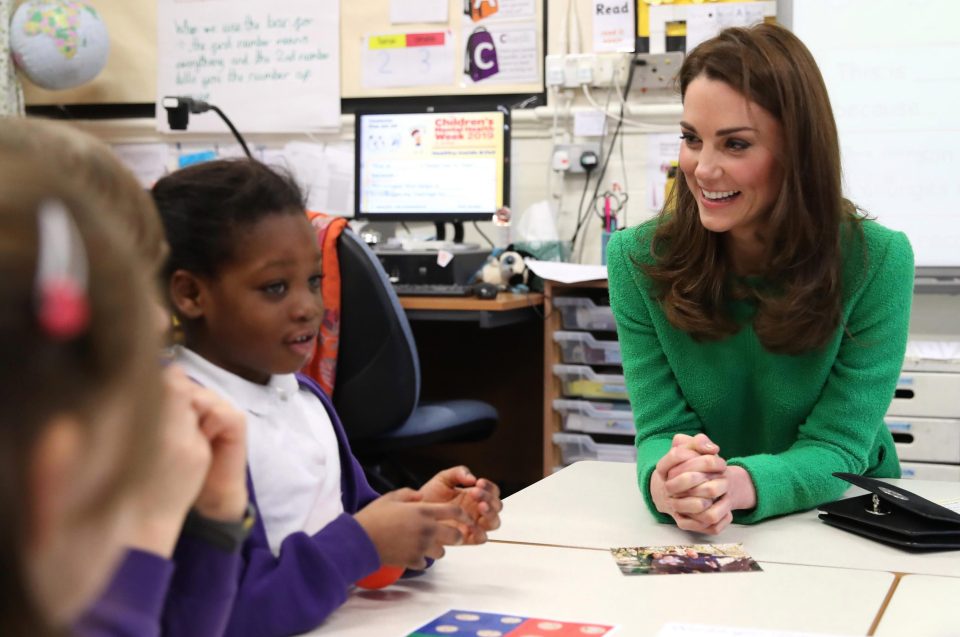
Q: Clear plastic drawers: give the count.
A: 5